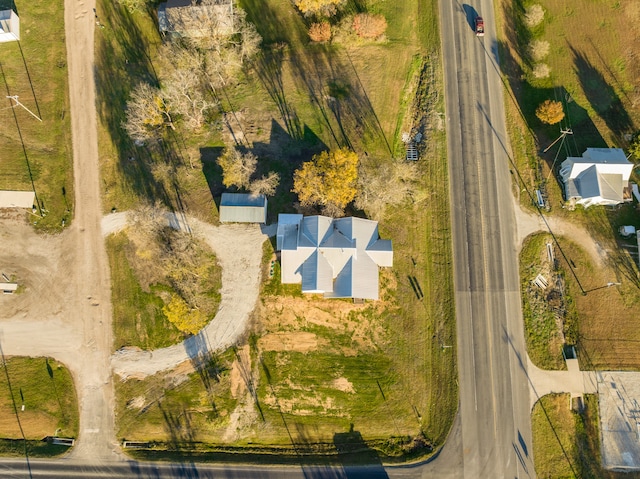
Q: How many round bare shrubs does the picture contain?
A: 3